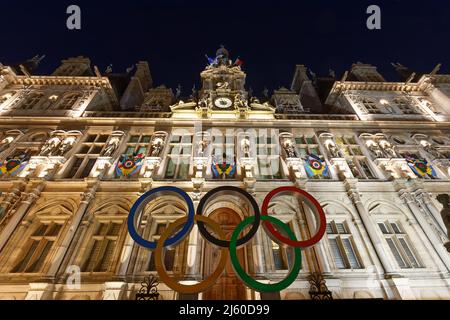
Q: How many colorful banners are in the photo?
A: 5